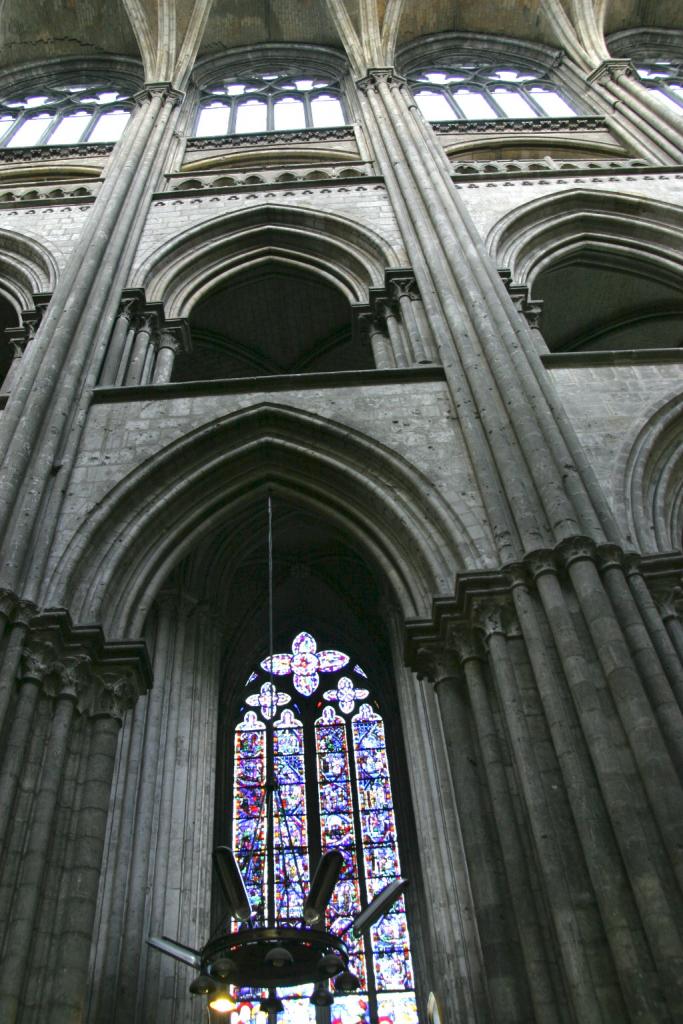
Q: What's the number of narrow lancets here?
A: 4